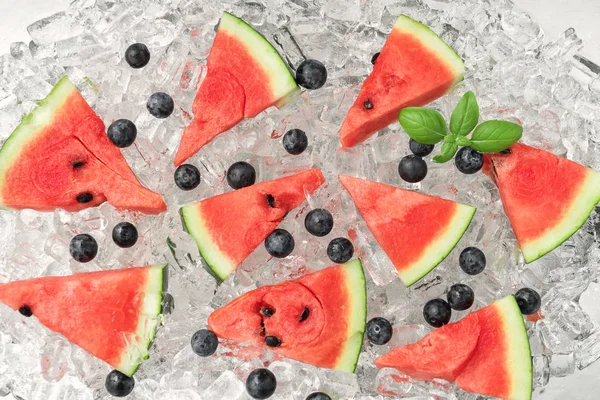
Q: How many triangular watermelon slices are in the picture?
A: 9